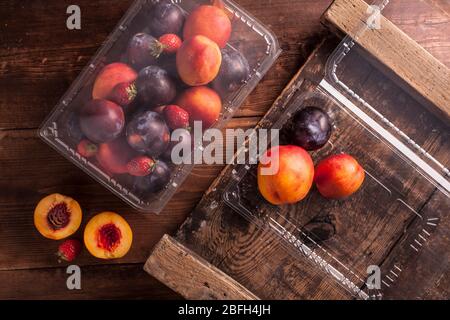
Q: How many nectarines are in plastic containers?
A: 7